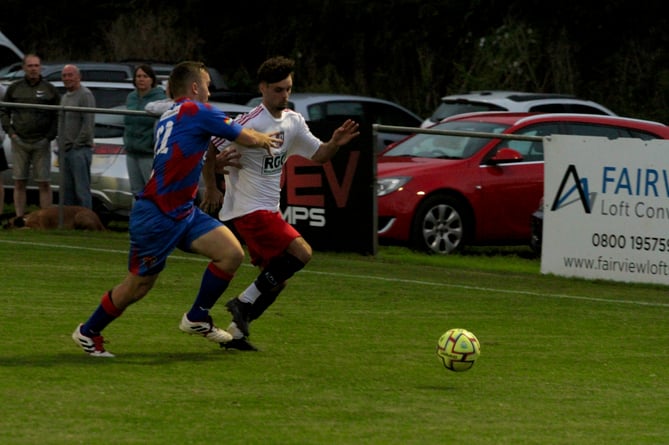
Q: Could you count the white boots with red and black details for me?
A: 2